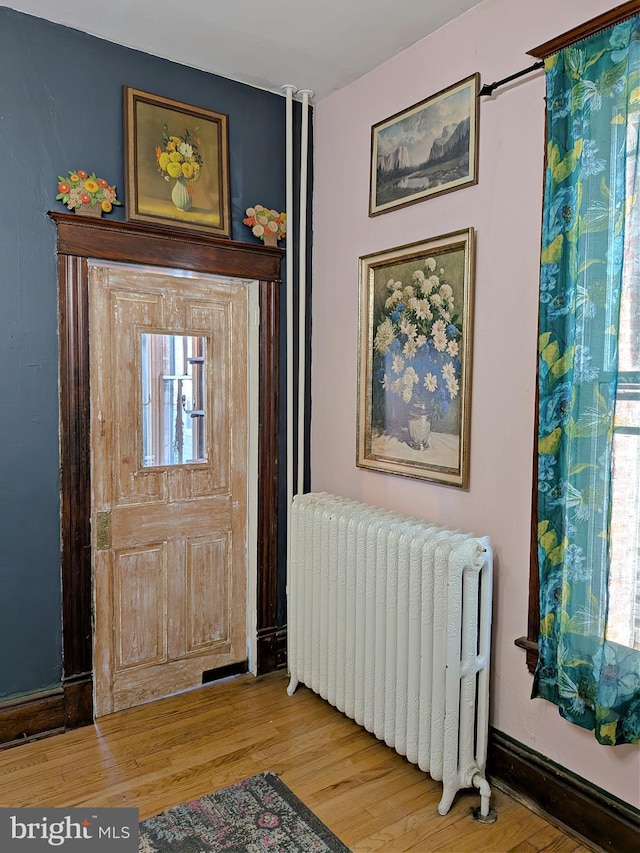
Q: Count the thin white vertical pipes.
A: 2